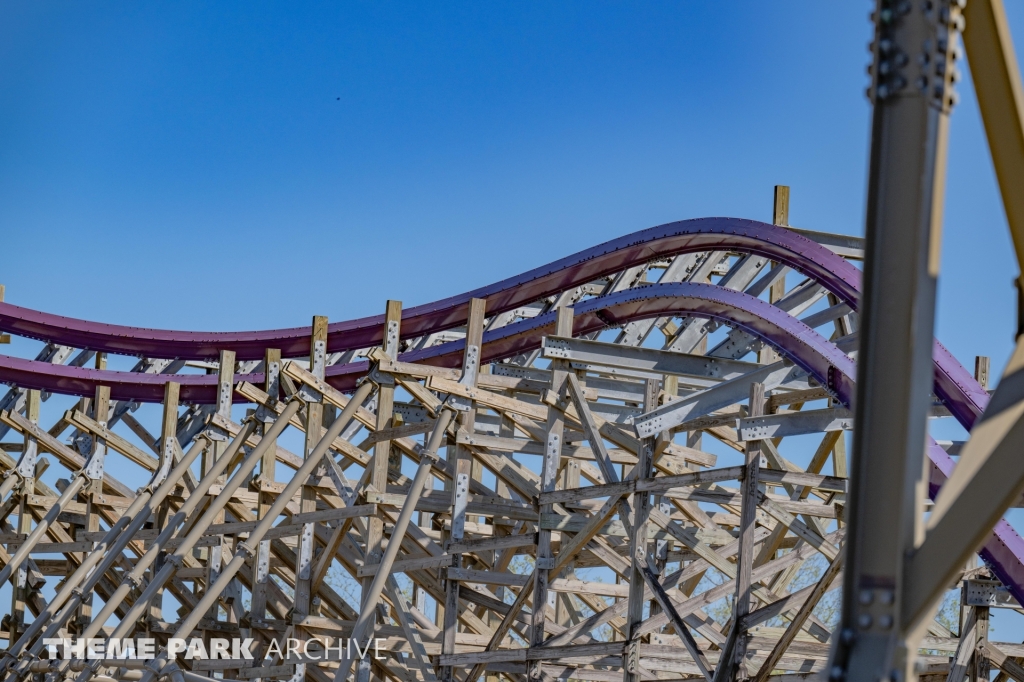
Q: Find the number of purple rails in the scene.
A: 2